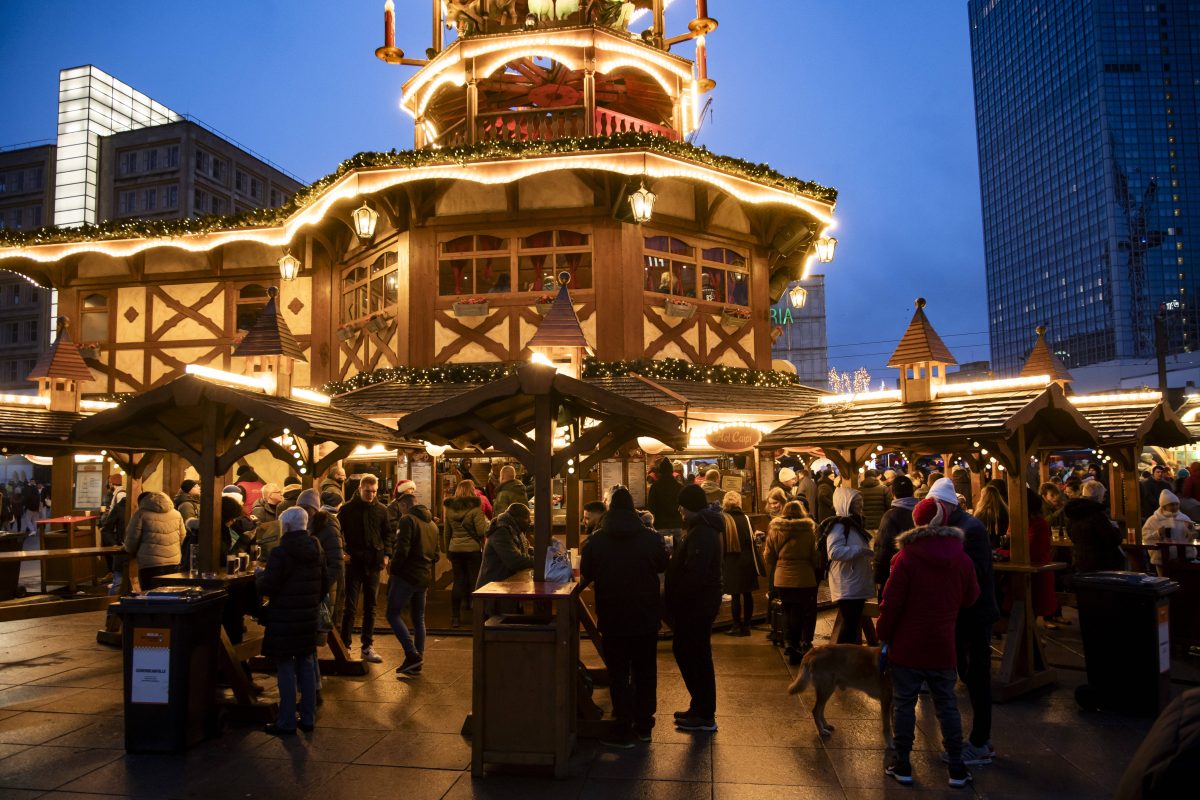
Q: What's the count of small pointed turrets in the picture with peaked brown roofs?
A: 5